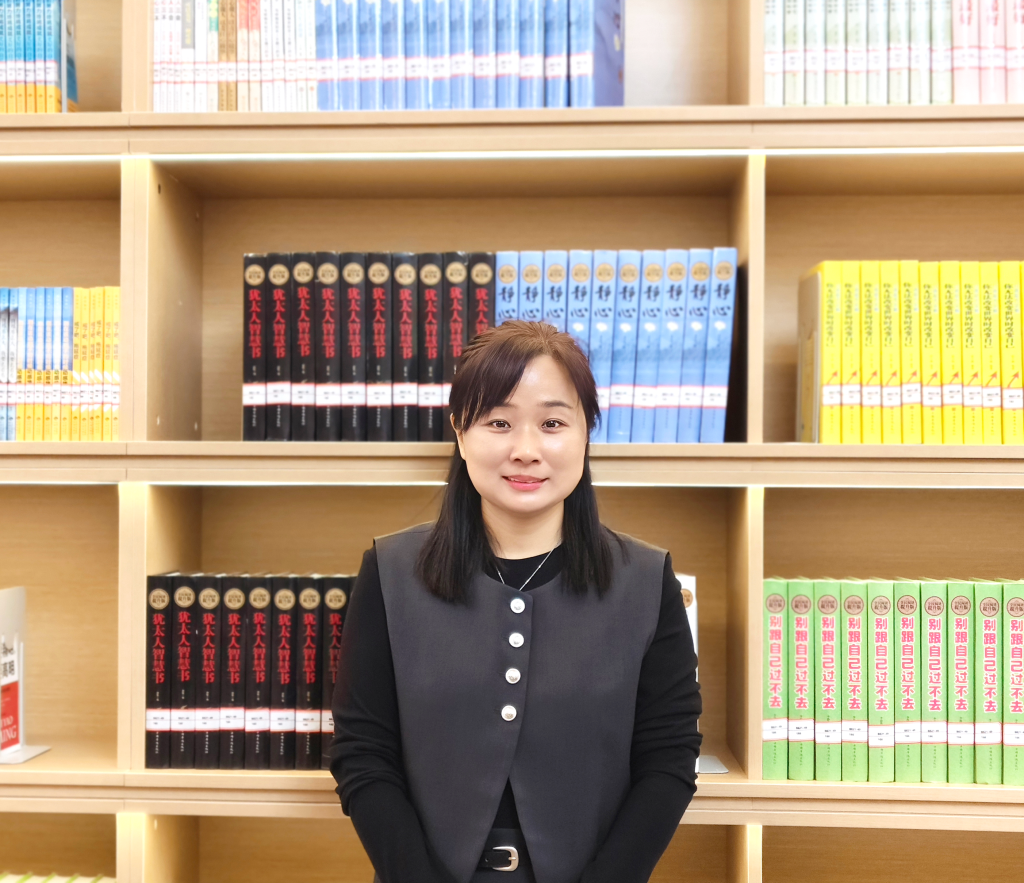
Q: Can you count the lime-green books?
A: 10